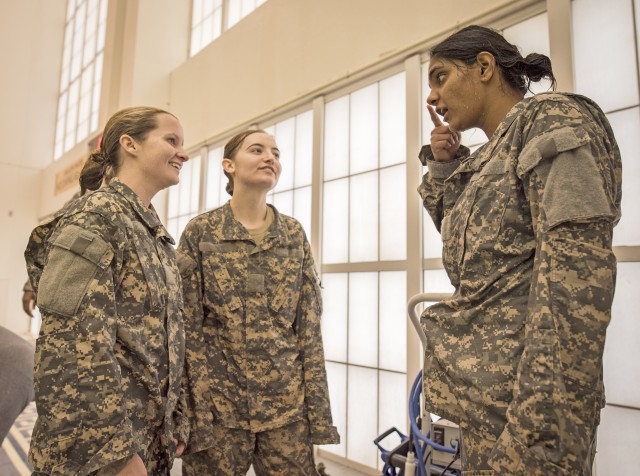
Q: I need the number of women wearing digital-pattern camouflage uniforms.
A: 3